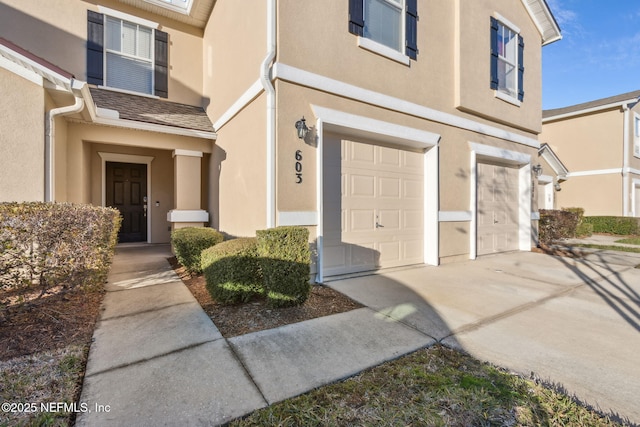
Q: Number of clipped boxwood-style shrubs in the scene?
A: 3